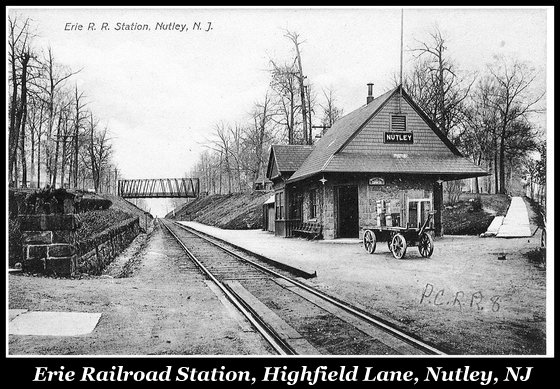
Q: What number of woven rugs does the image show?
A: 0